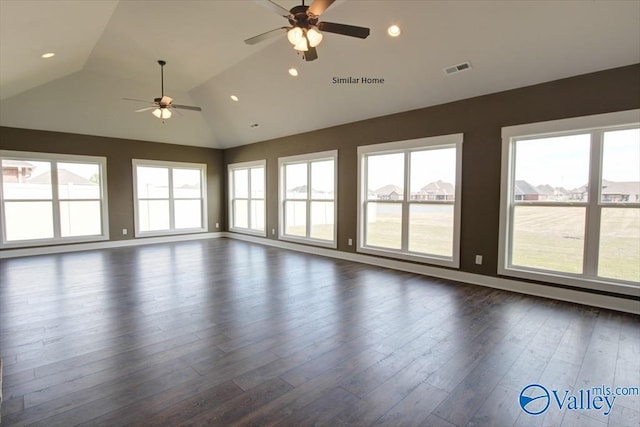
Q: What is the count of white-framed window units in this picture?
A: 6